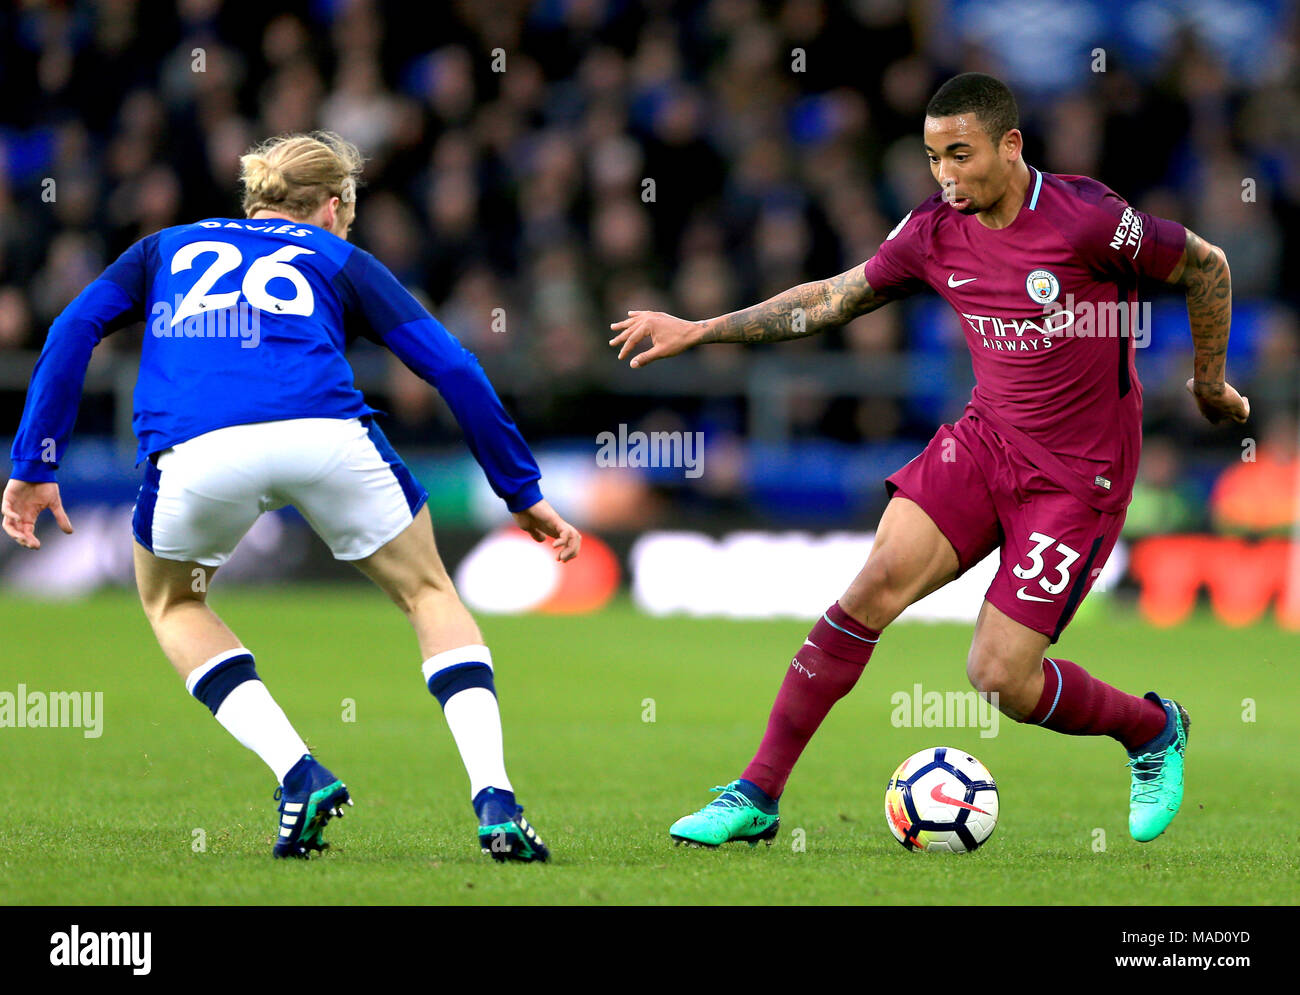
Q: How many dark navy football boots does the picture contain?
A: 2